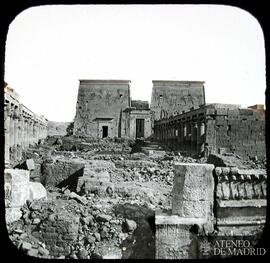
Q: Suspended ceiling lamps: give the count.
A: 0